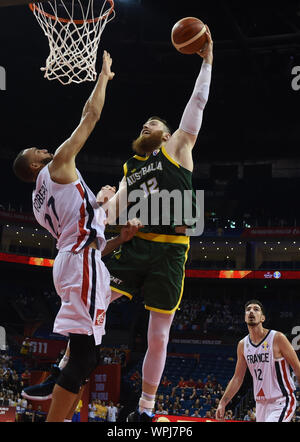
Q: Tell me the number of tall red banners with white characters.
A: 1